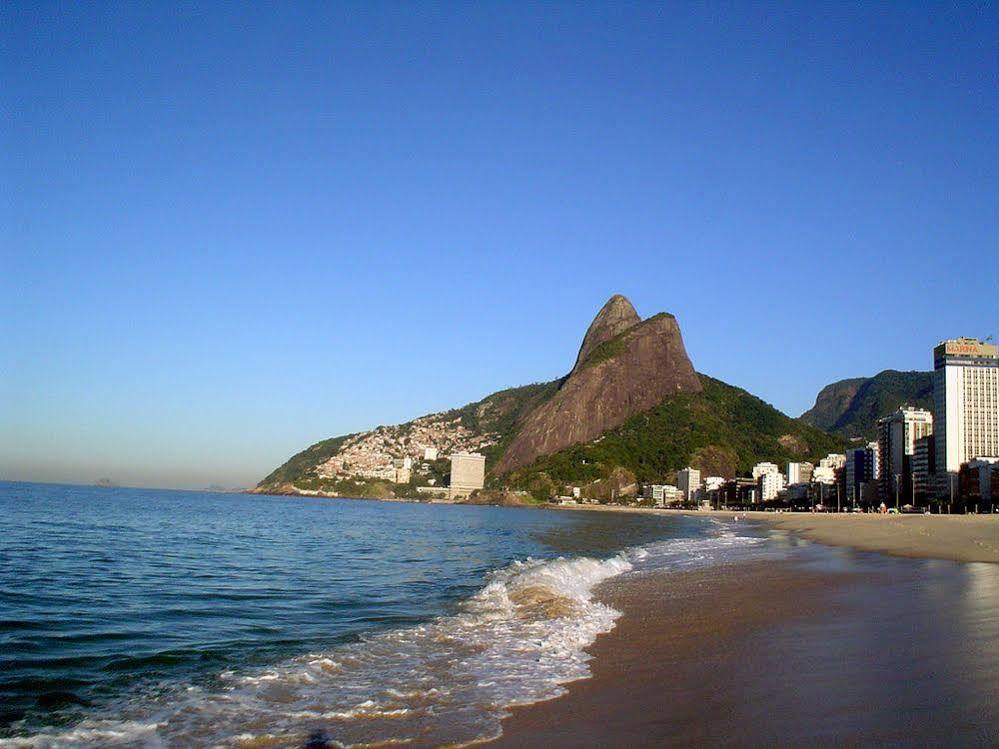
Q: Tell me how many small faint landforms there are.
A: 2